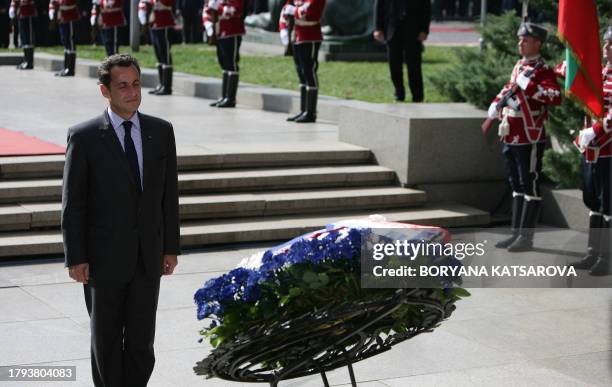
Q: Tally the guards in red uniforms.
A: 8